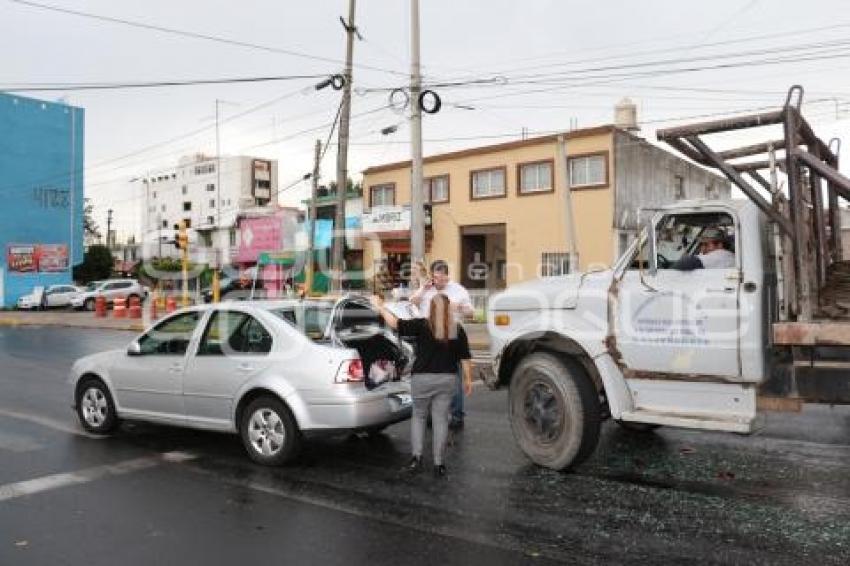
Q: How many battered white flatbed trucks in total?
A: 1